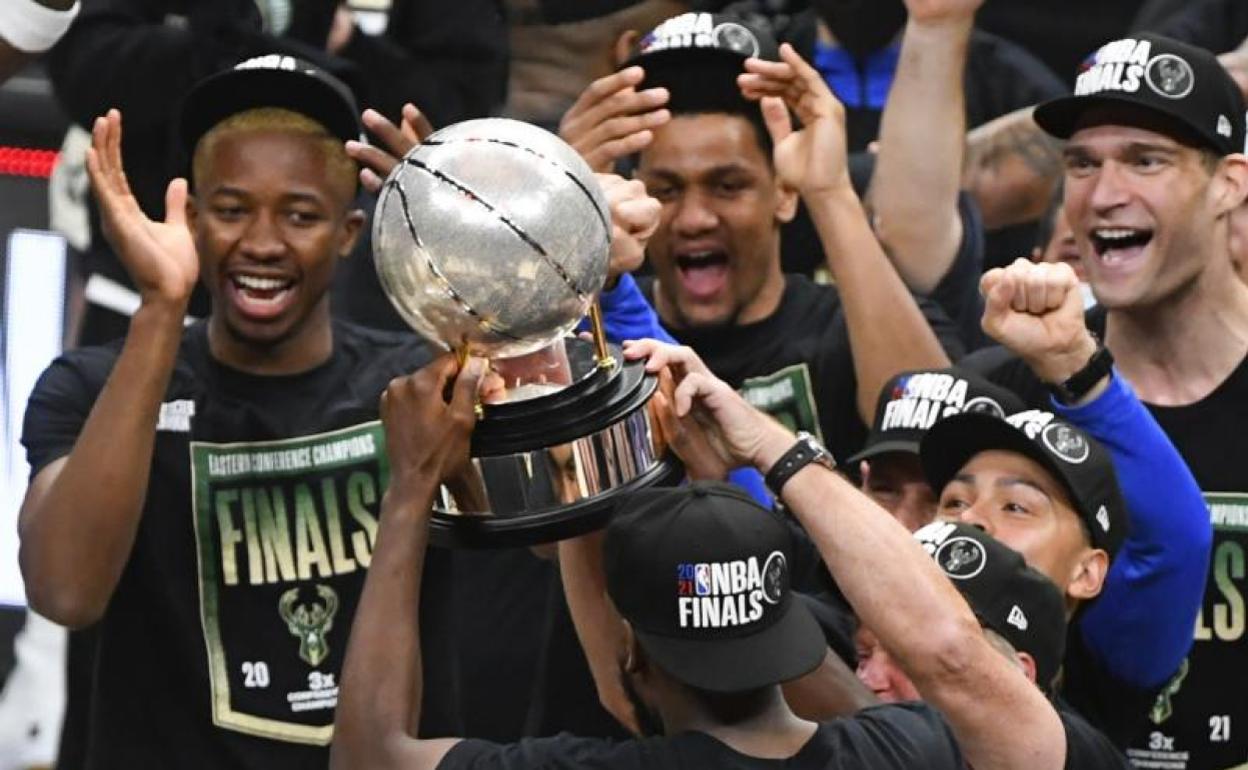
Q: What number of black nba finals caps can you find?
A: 7